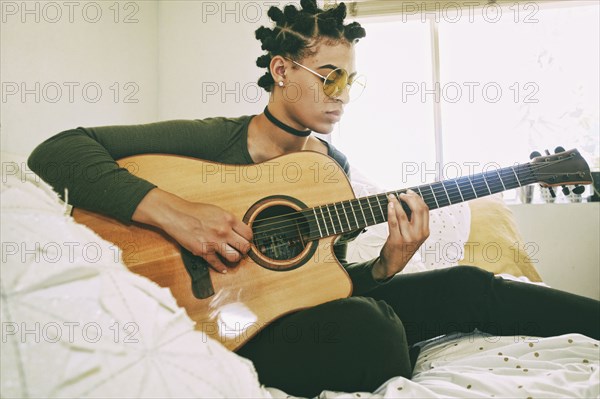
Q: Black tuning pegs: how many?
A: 6